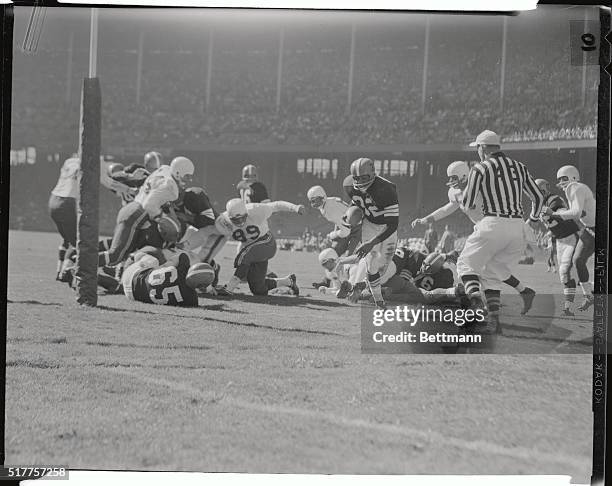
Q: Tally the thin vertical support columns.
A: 8